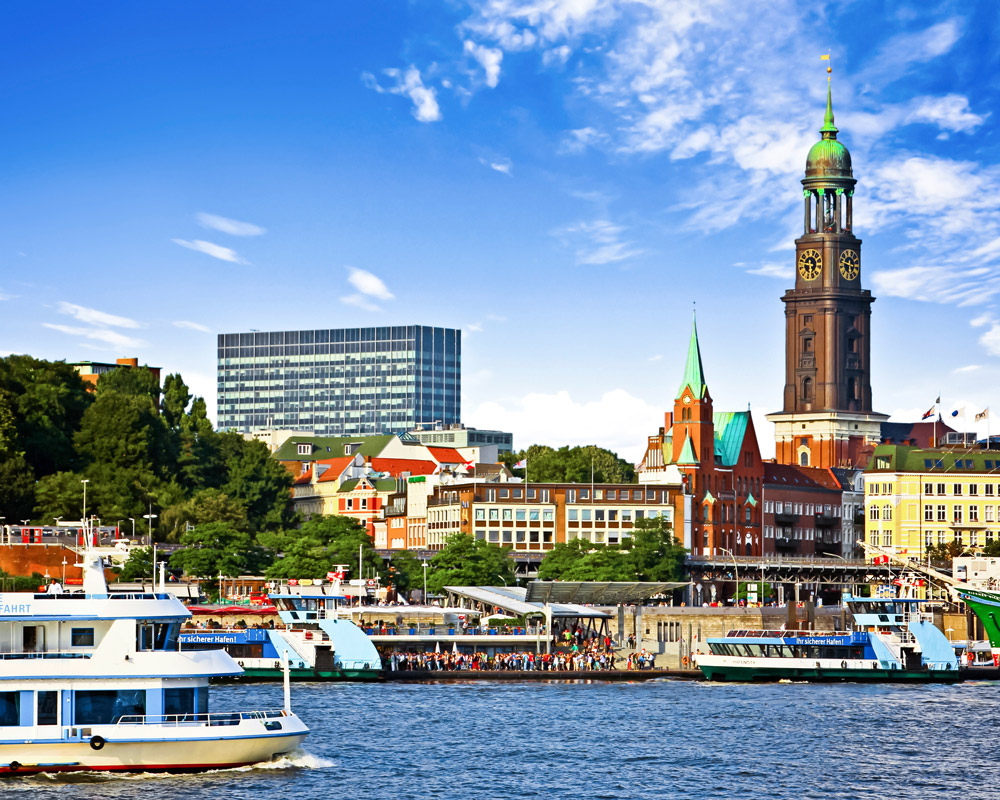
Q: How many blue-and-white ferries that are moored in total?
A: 2